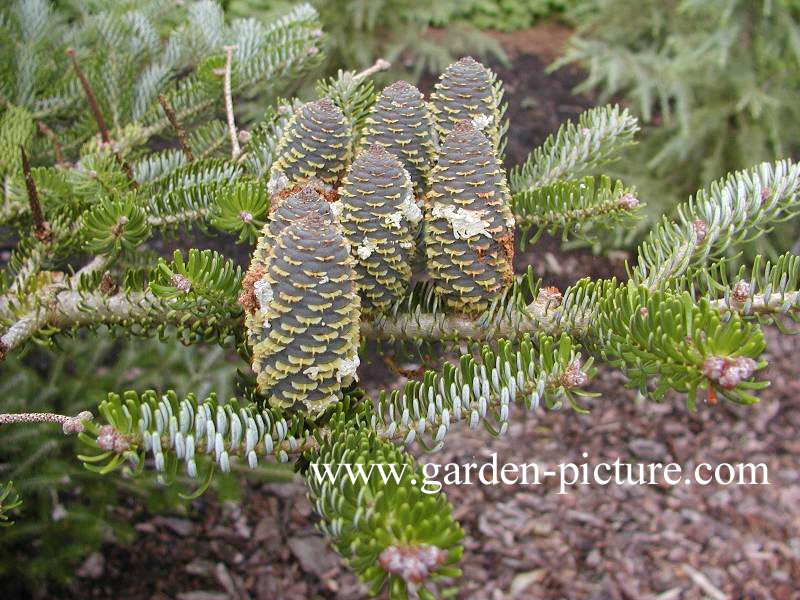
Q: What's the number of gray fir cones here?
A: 7